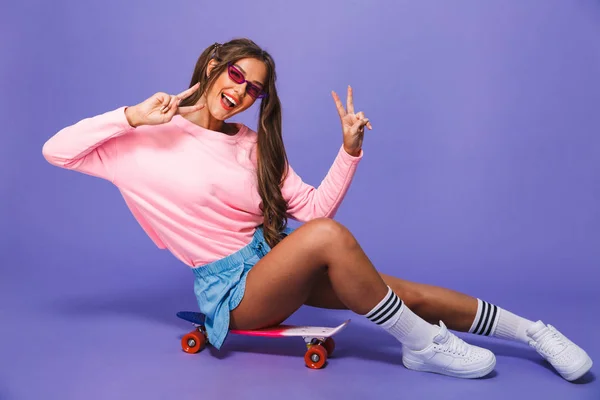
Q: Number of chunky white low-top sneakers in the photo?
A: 2